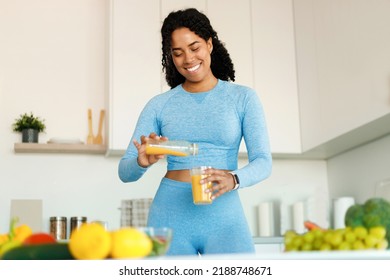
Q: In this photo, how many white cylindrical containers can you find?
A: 3